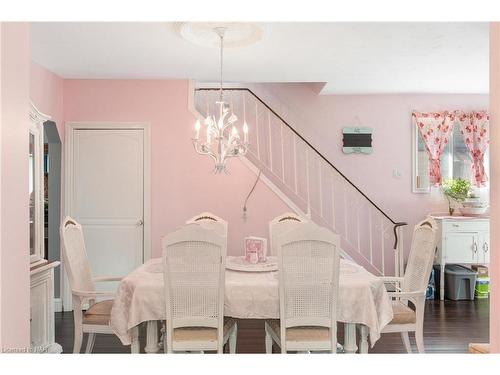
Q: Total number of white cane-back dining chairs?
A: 6